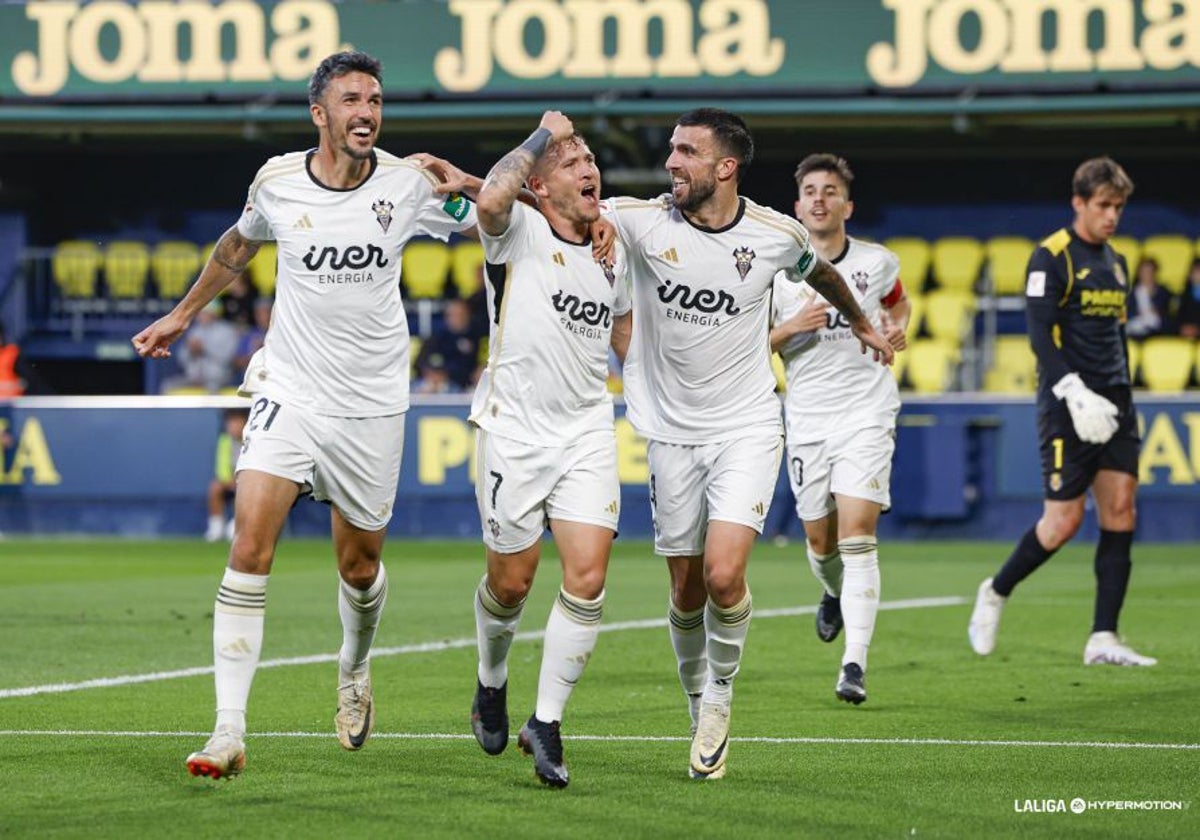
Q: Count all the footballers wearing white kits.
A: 4